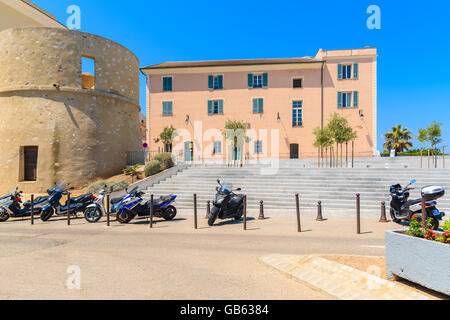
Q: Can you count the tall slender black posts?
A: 9